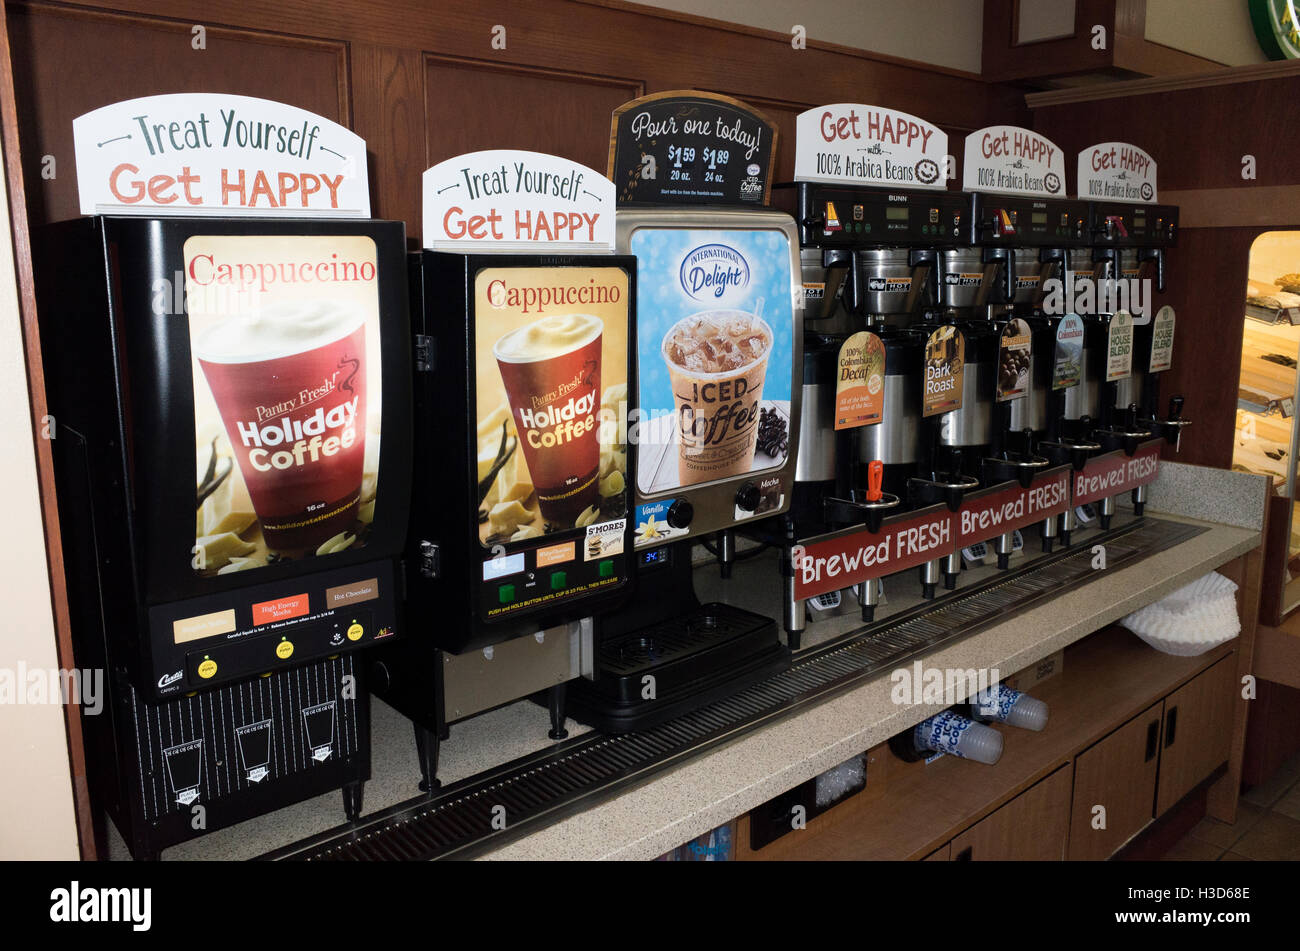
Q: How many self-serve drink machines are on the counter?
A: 6